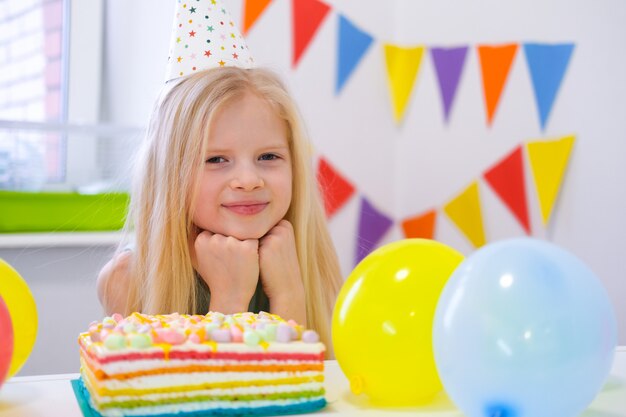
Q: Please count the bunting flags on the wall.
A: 13